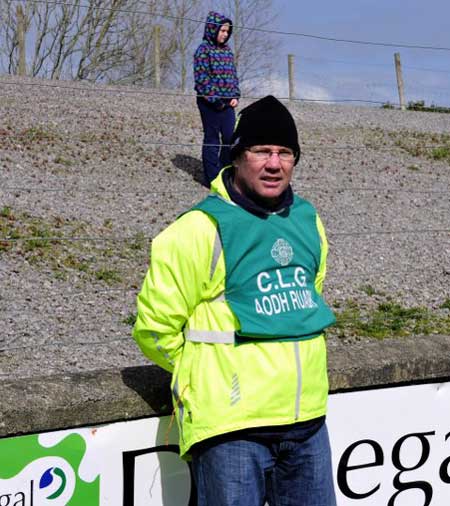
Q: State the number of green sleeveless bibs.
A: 1